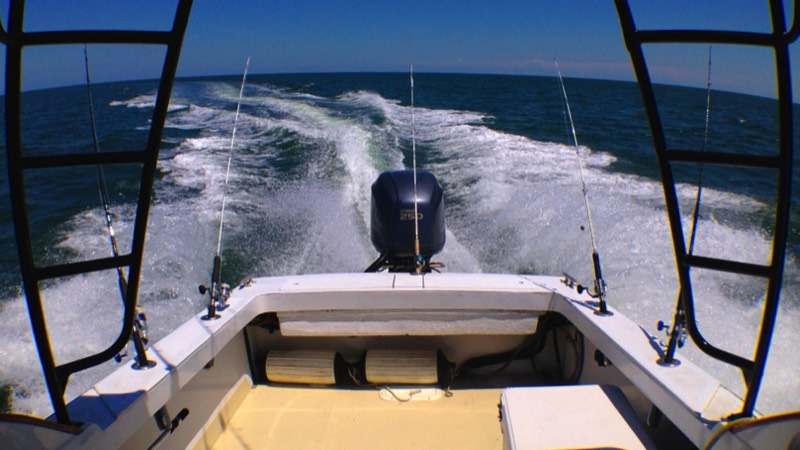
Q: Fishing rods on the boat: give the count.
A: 5